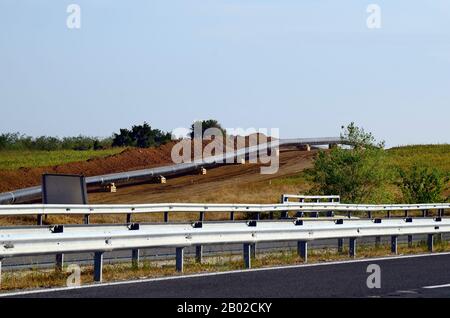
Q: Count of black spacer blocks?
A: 9